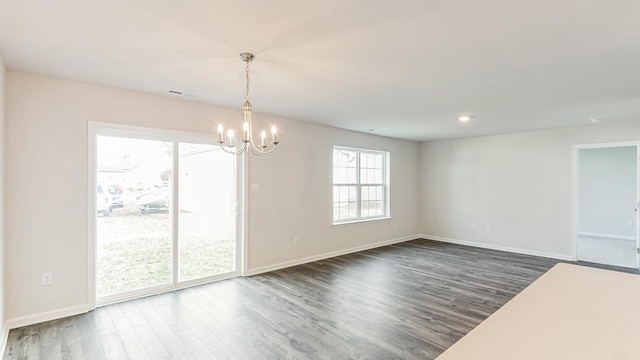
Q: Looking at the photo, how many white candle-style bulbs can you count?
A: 5